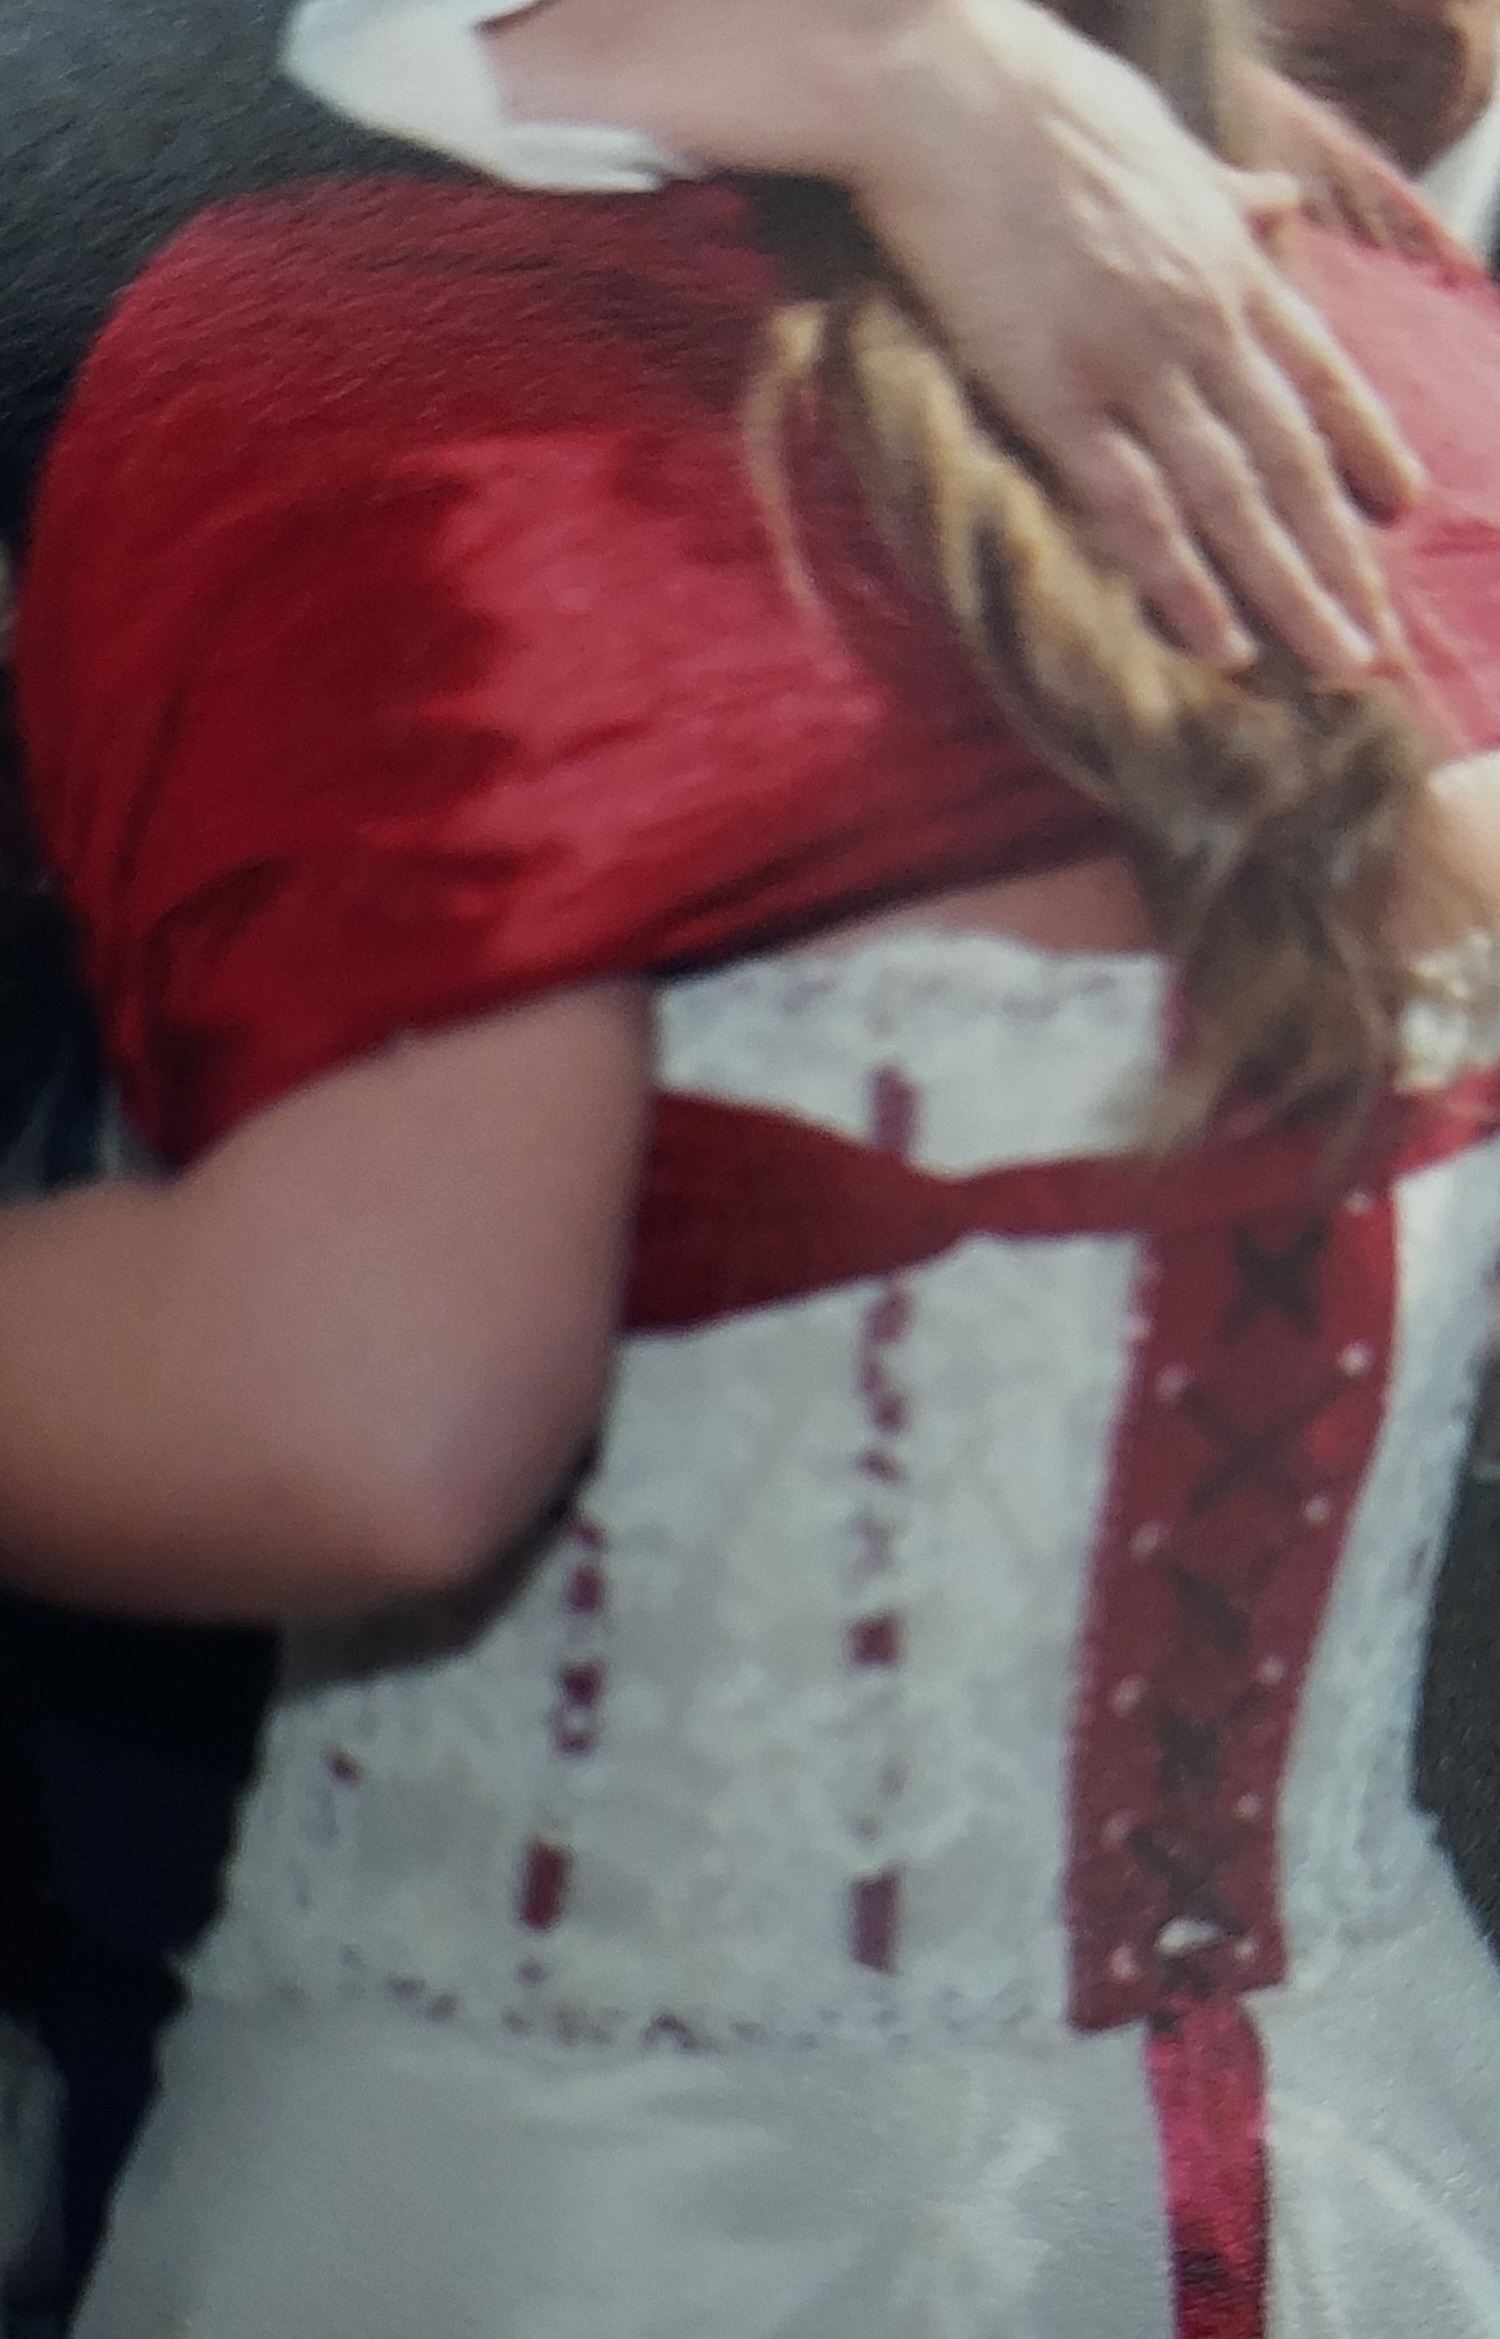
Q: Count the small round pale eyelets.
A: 11